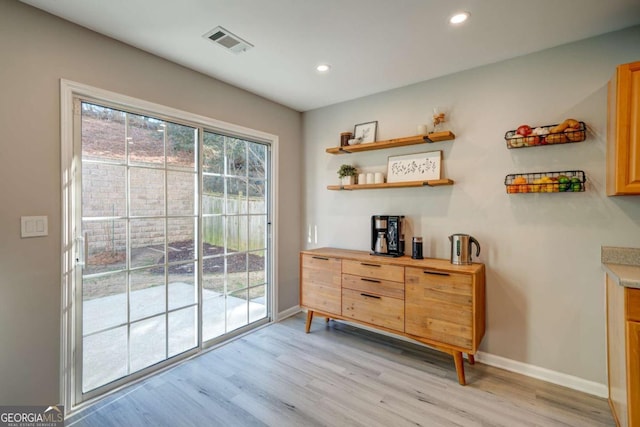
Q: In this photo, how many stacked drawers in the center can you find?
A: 3